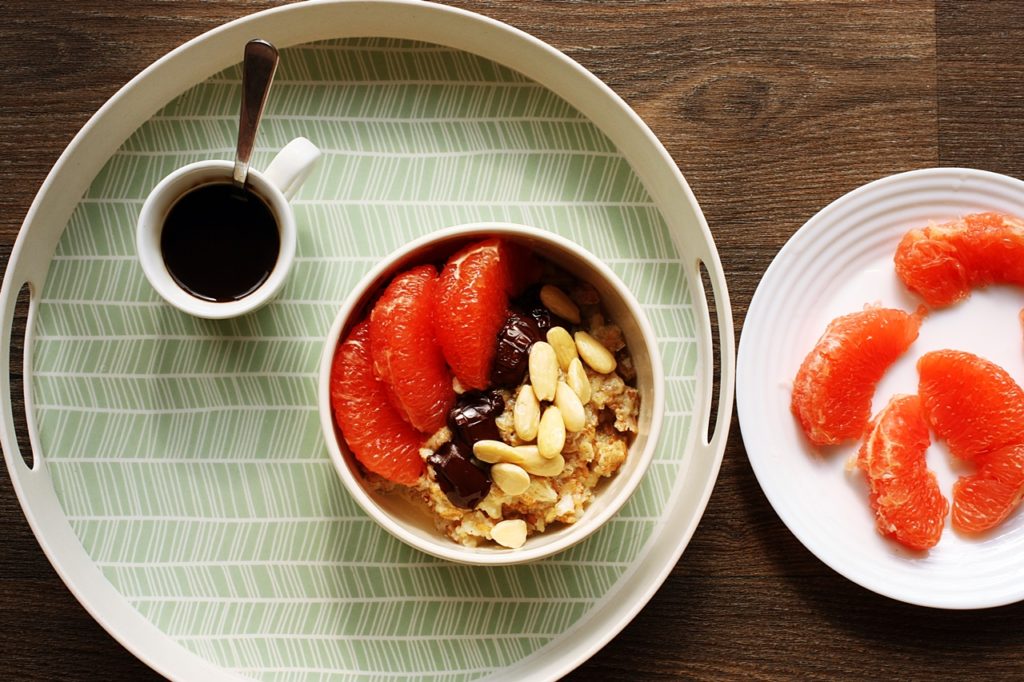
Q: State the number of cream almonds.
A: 12